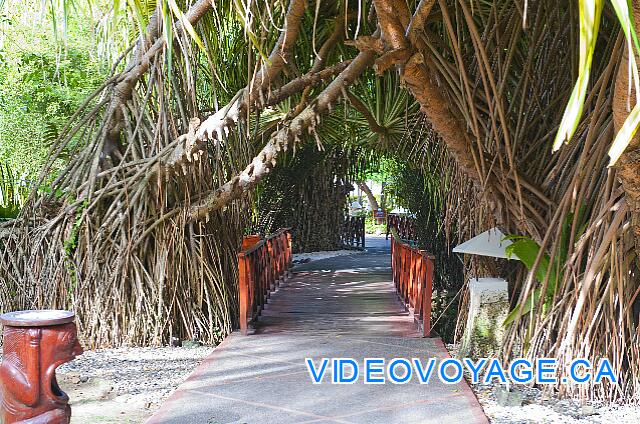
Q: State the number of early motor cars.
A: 0